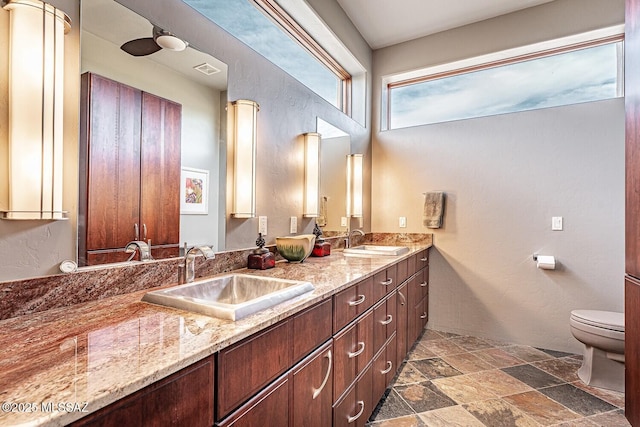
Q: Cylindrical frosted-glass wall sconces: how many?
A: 4